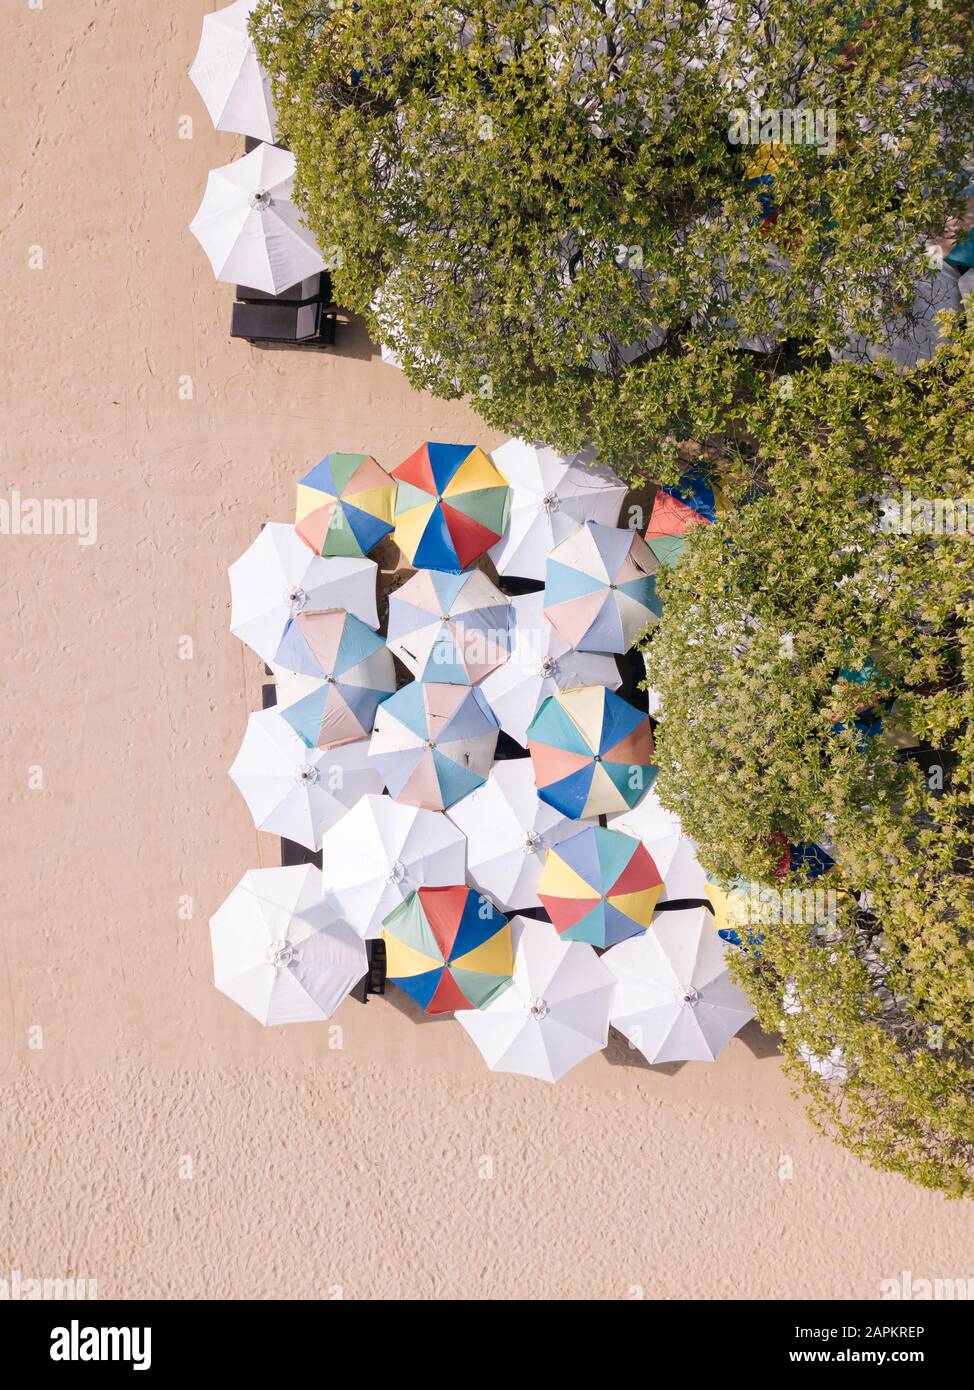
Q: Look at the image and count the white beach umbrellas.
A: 12